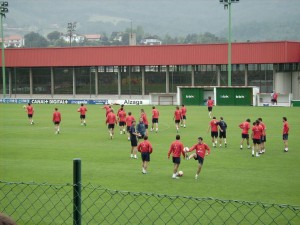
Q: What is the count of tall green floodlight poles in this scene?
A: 2